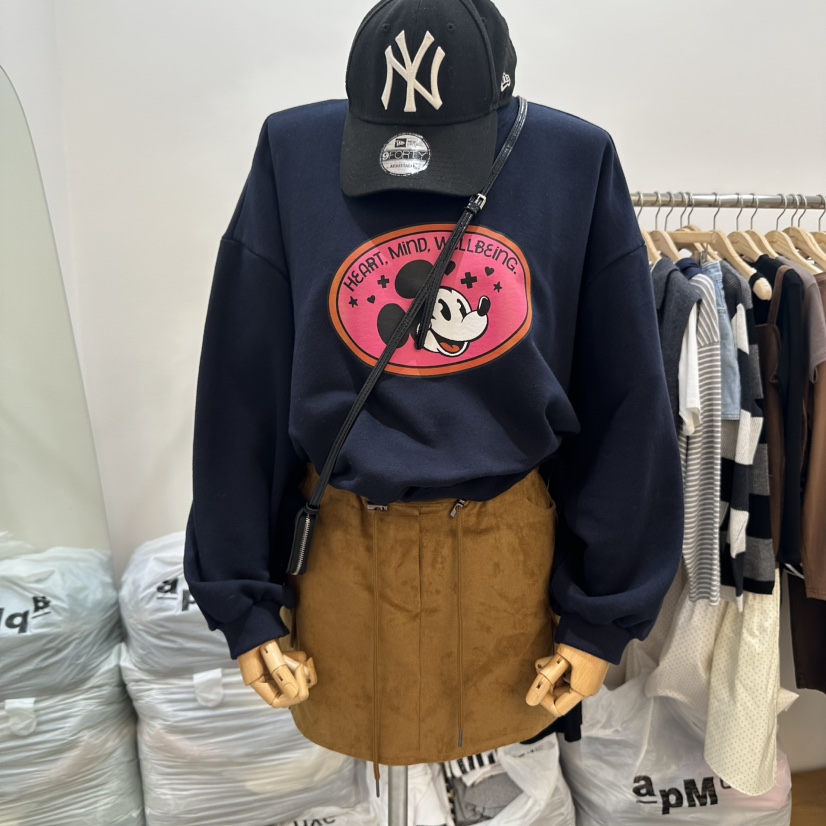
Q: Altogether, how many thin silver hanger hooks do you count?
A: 12